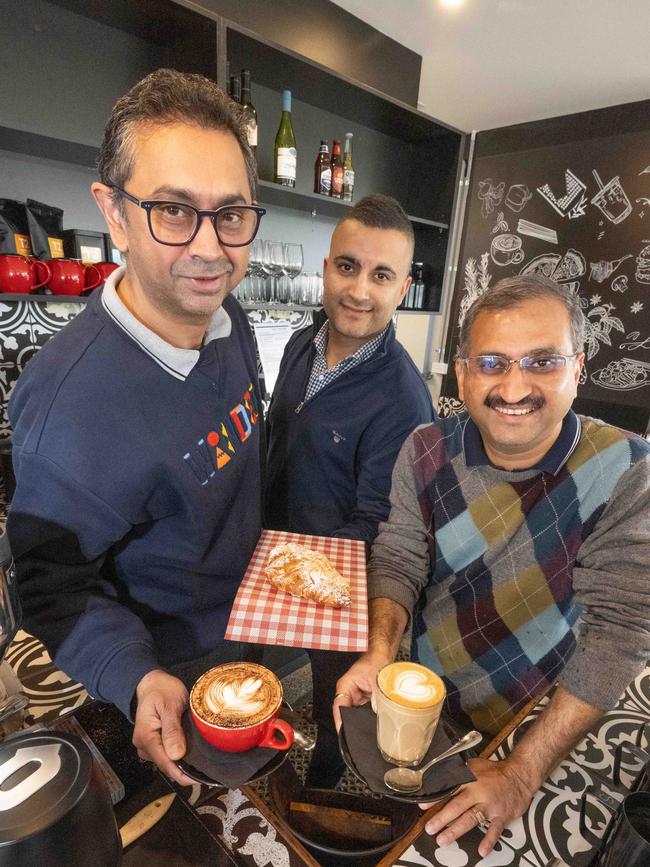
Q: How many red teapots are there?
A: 3